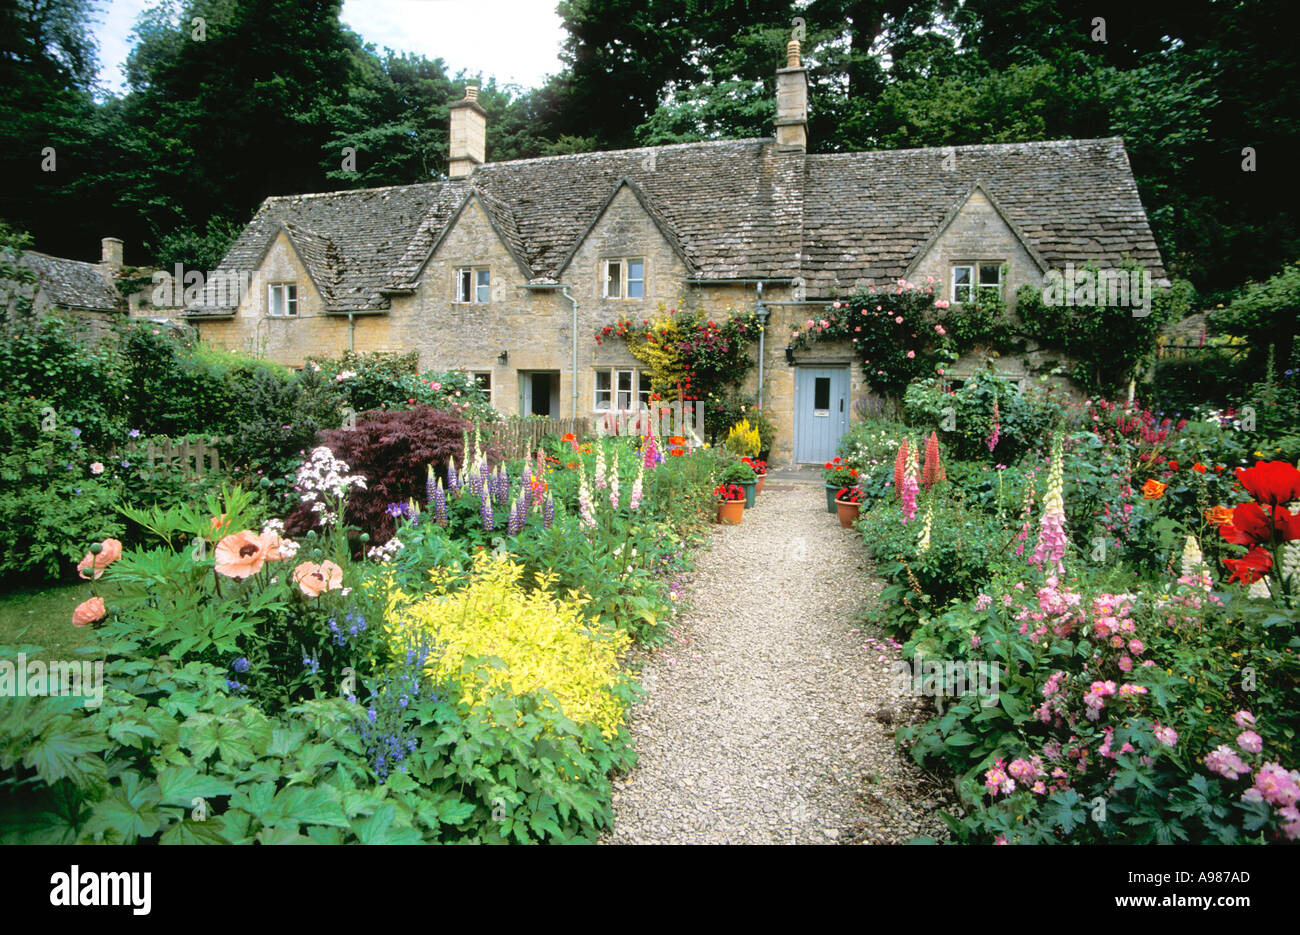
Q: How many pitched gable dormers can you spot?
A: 4